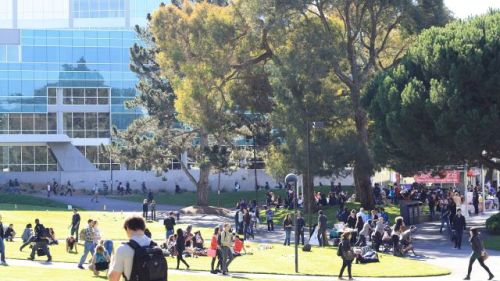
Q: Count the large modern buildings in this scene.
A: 1